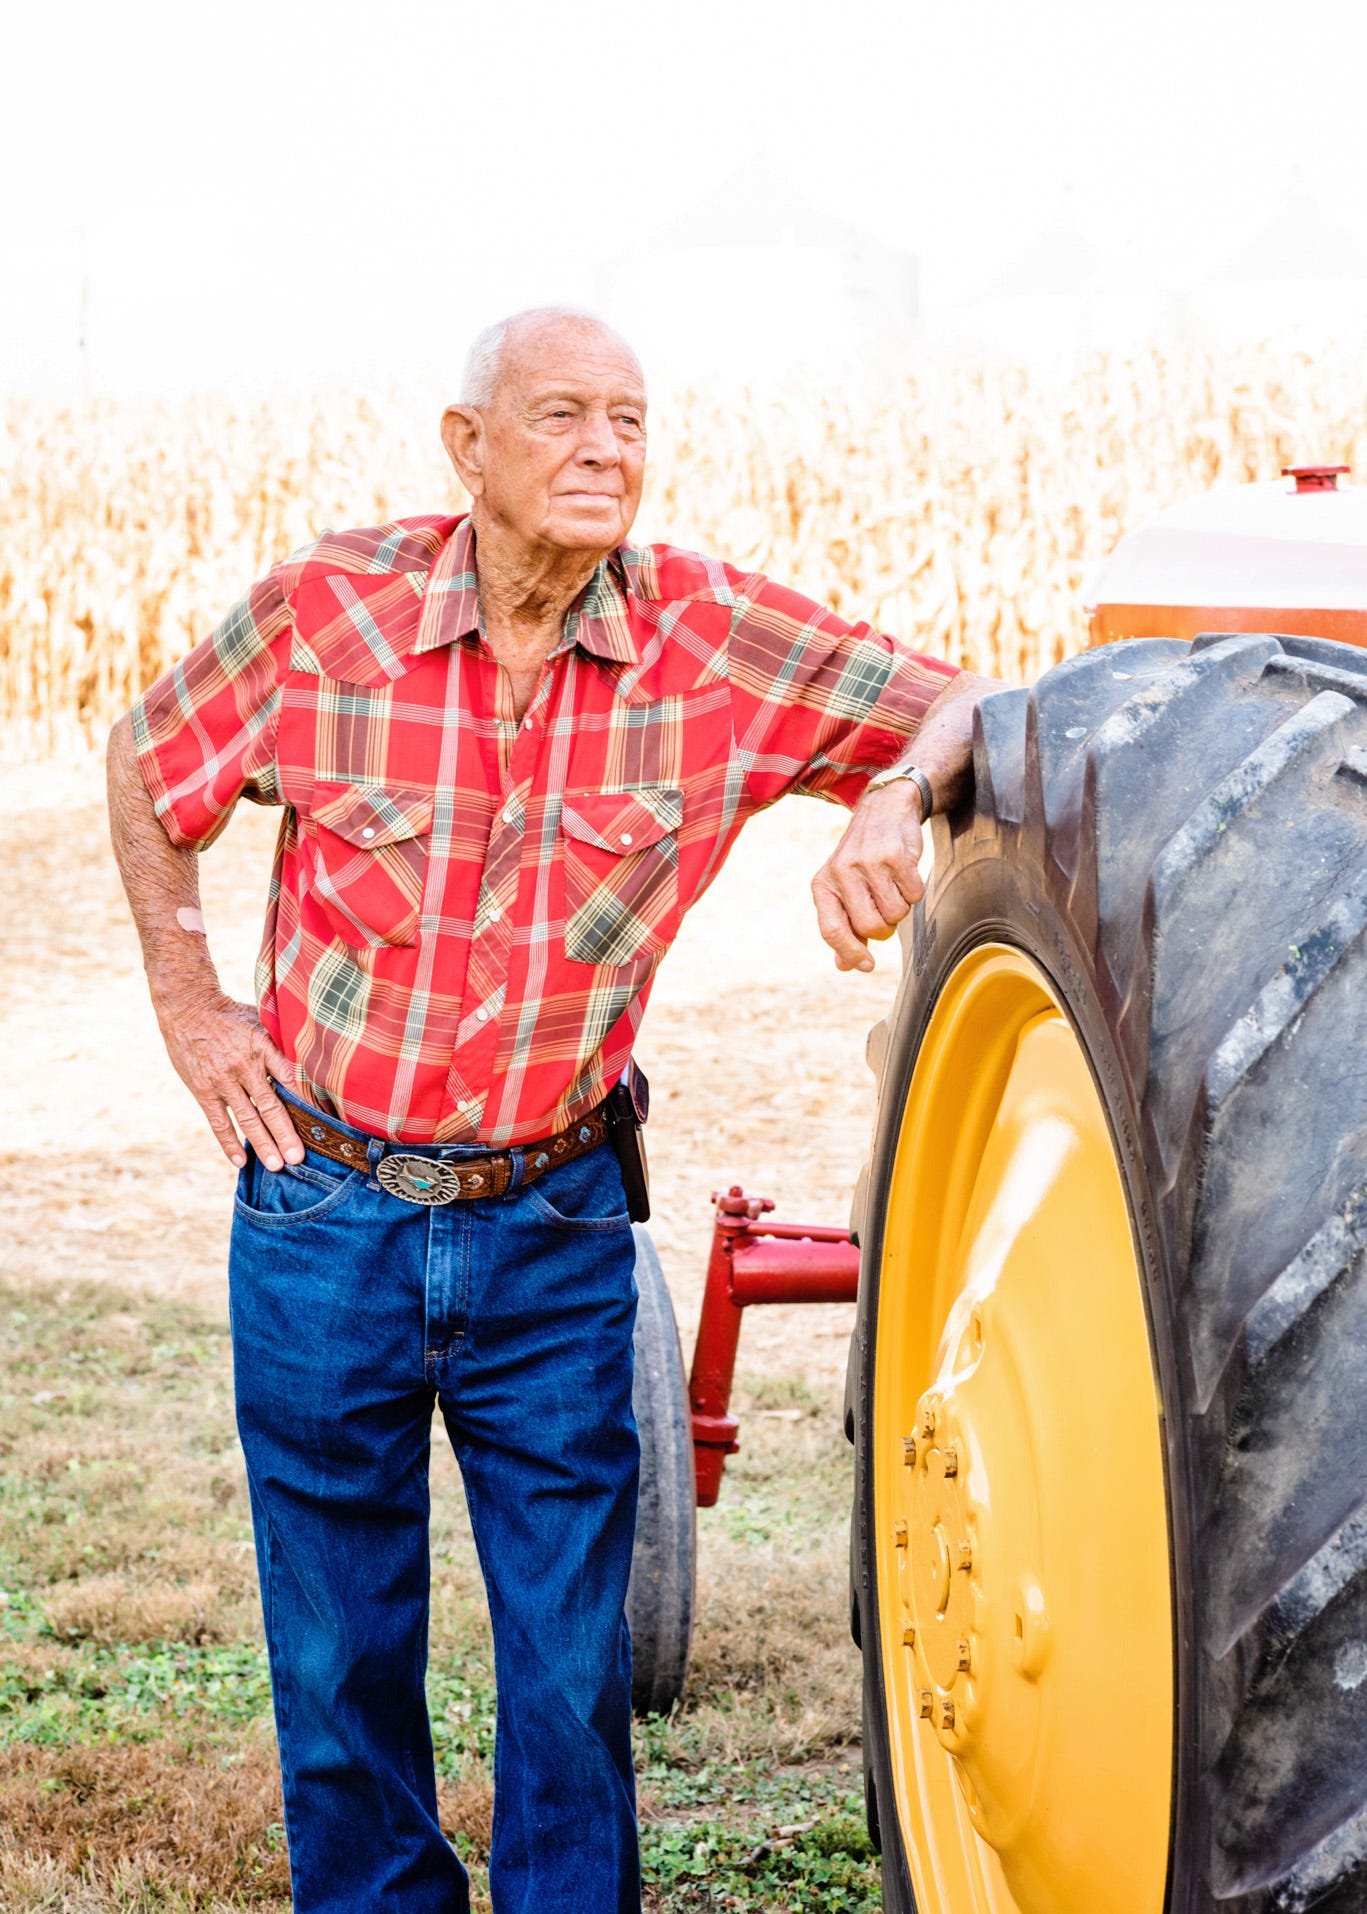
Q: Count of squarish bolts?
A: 9